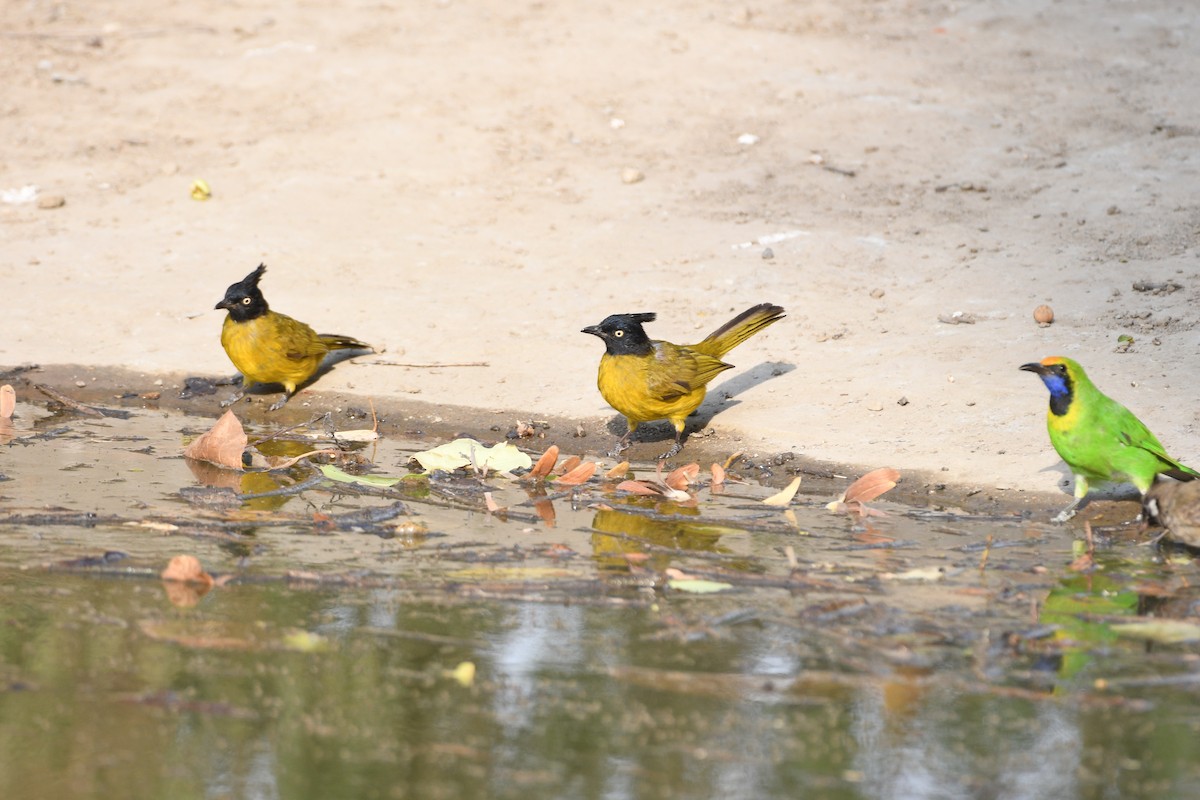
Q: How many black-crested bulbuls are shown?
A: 2